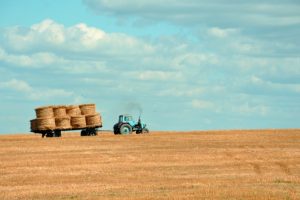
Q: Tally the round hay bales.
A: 8